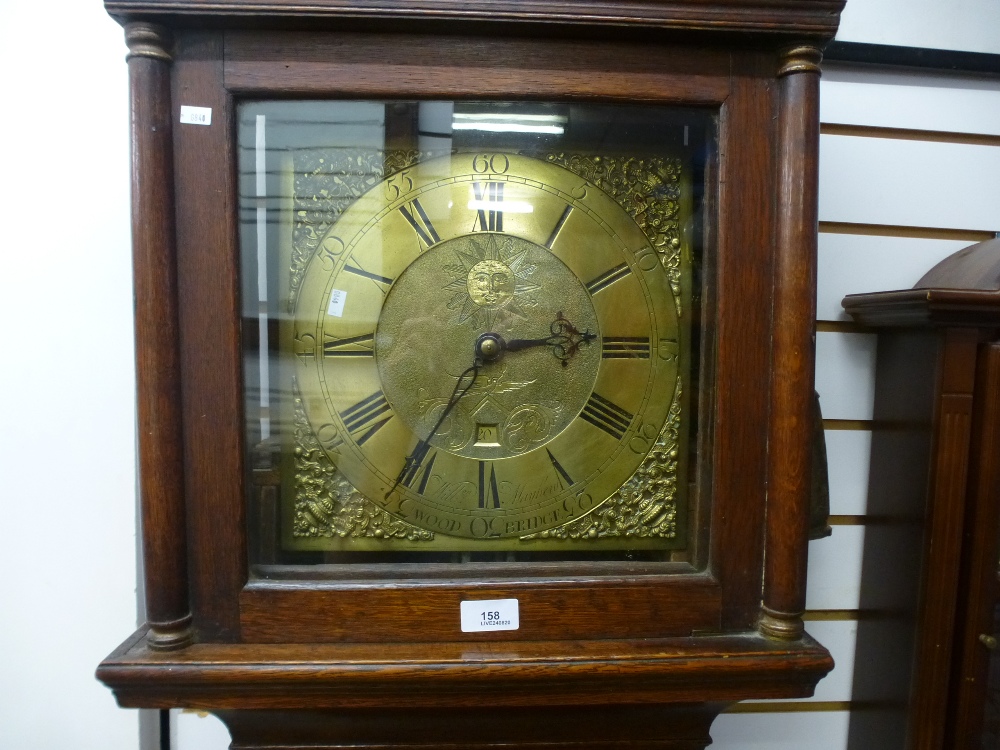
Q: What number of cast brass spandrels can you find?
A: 4